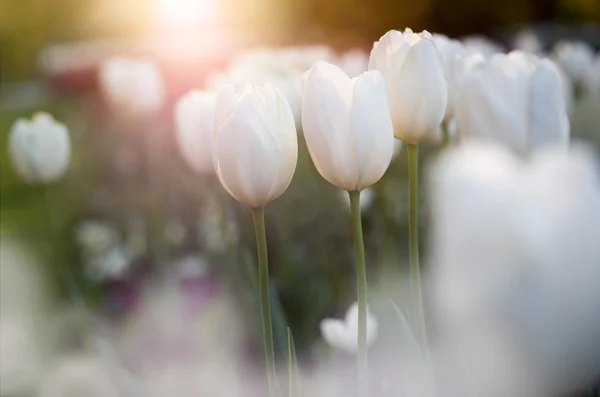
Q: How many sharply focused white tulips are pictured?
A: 3